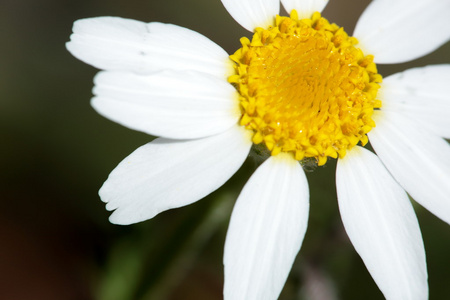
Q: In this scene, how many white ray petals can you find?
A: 10